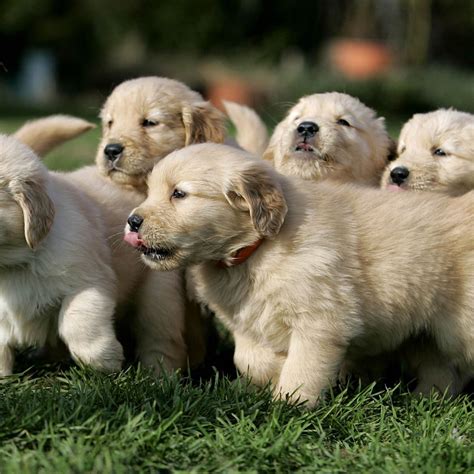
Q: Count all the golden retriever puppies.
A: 5